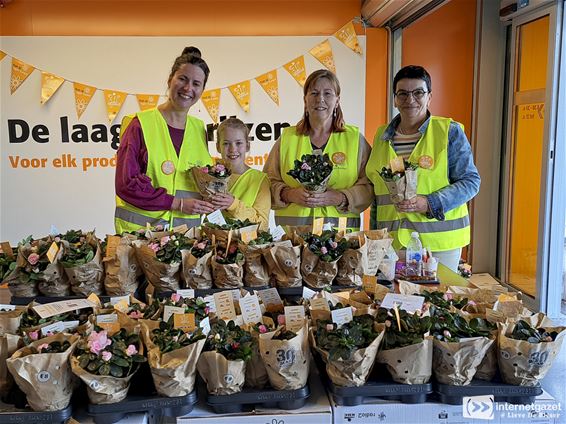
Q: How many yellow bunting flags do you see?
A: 12